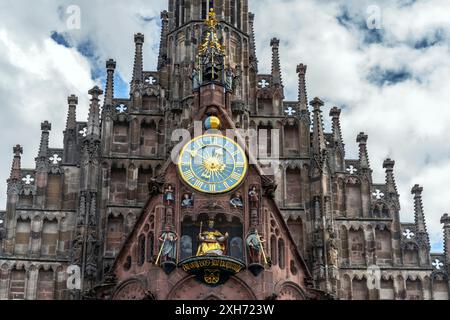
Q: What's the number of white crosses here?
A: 11